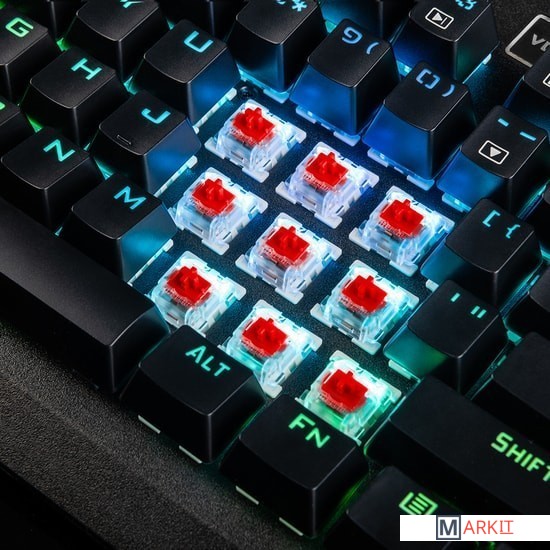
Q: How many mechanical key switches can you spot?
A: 9